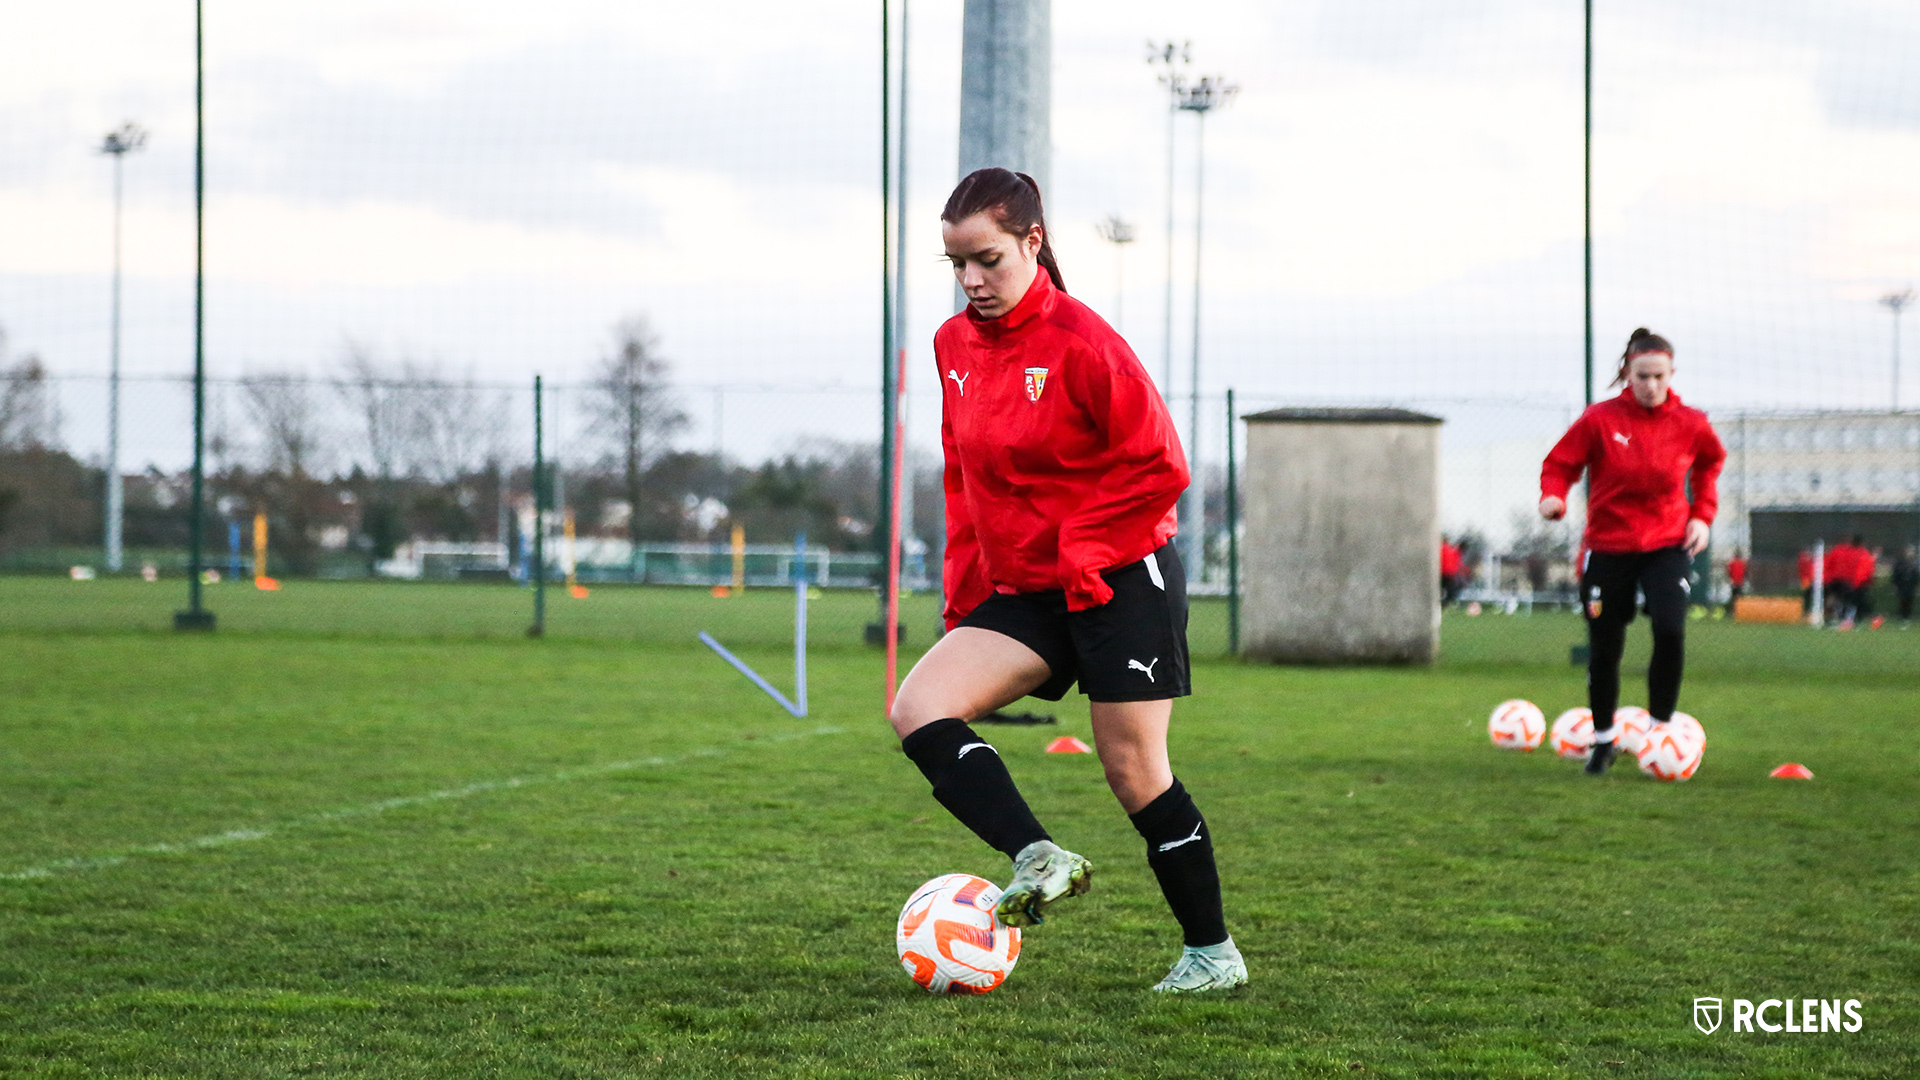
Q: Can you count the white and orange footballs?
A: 6